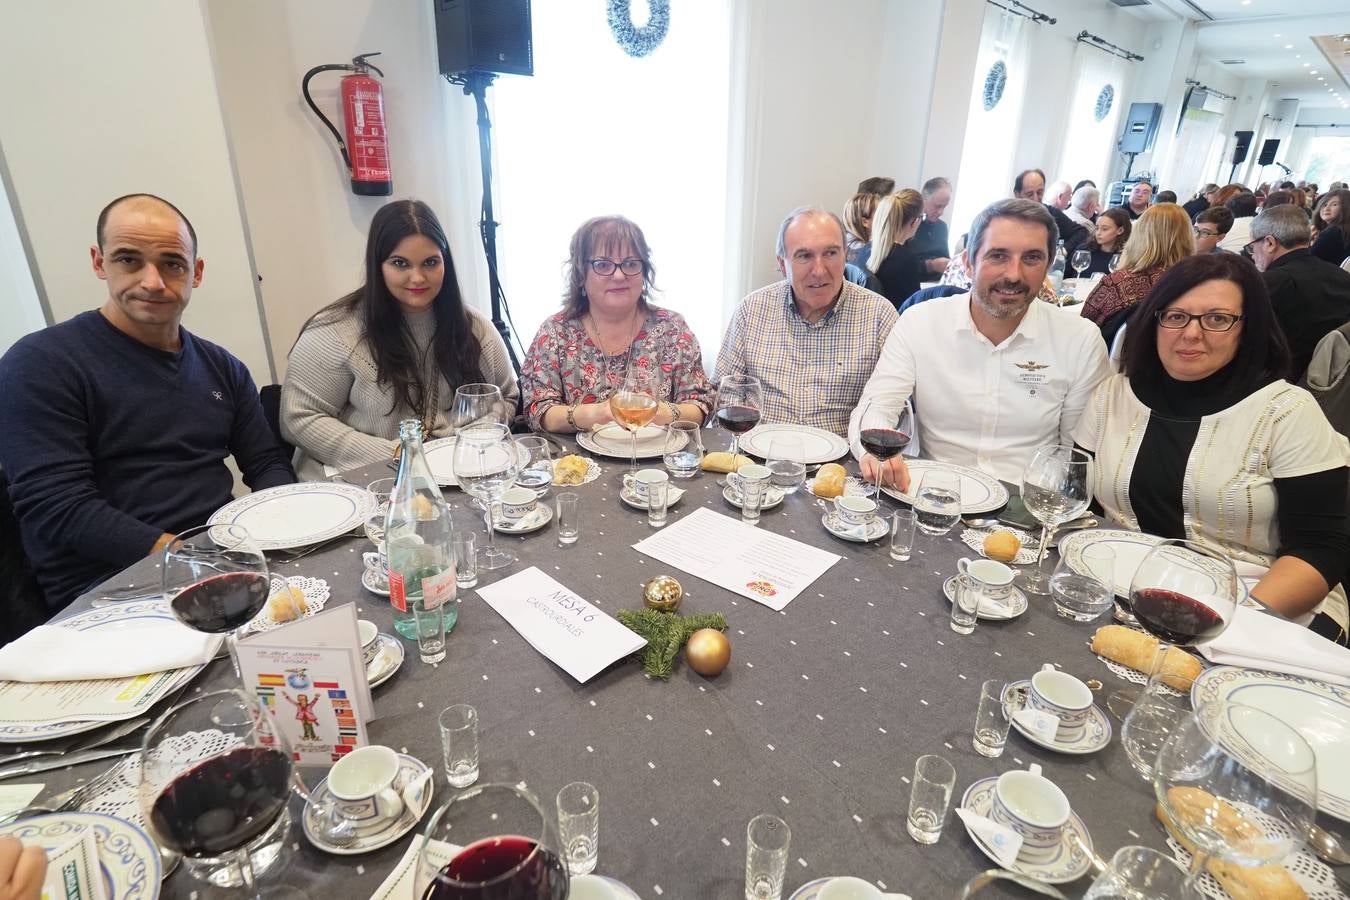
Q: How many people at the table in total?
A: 6